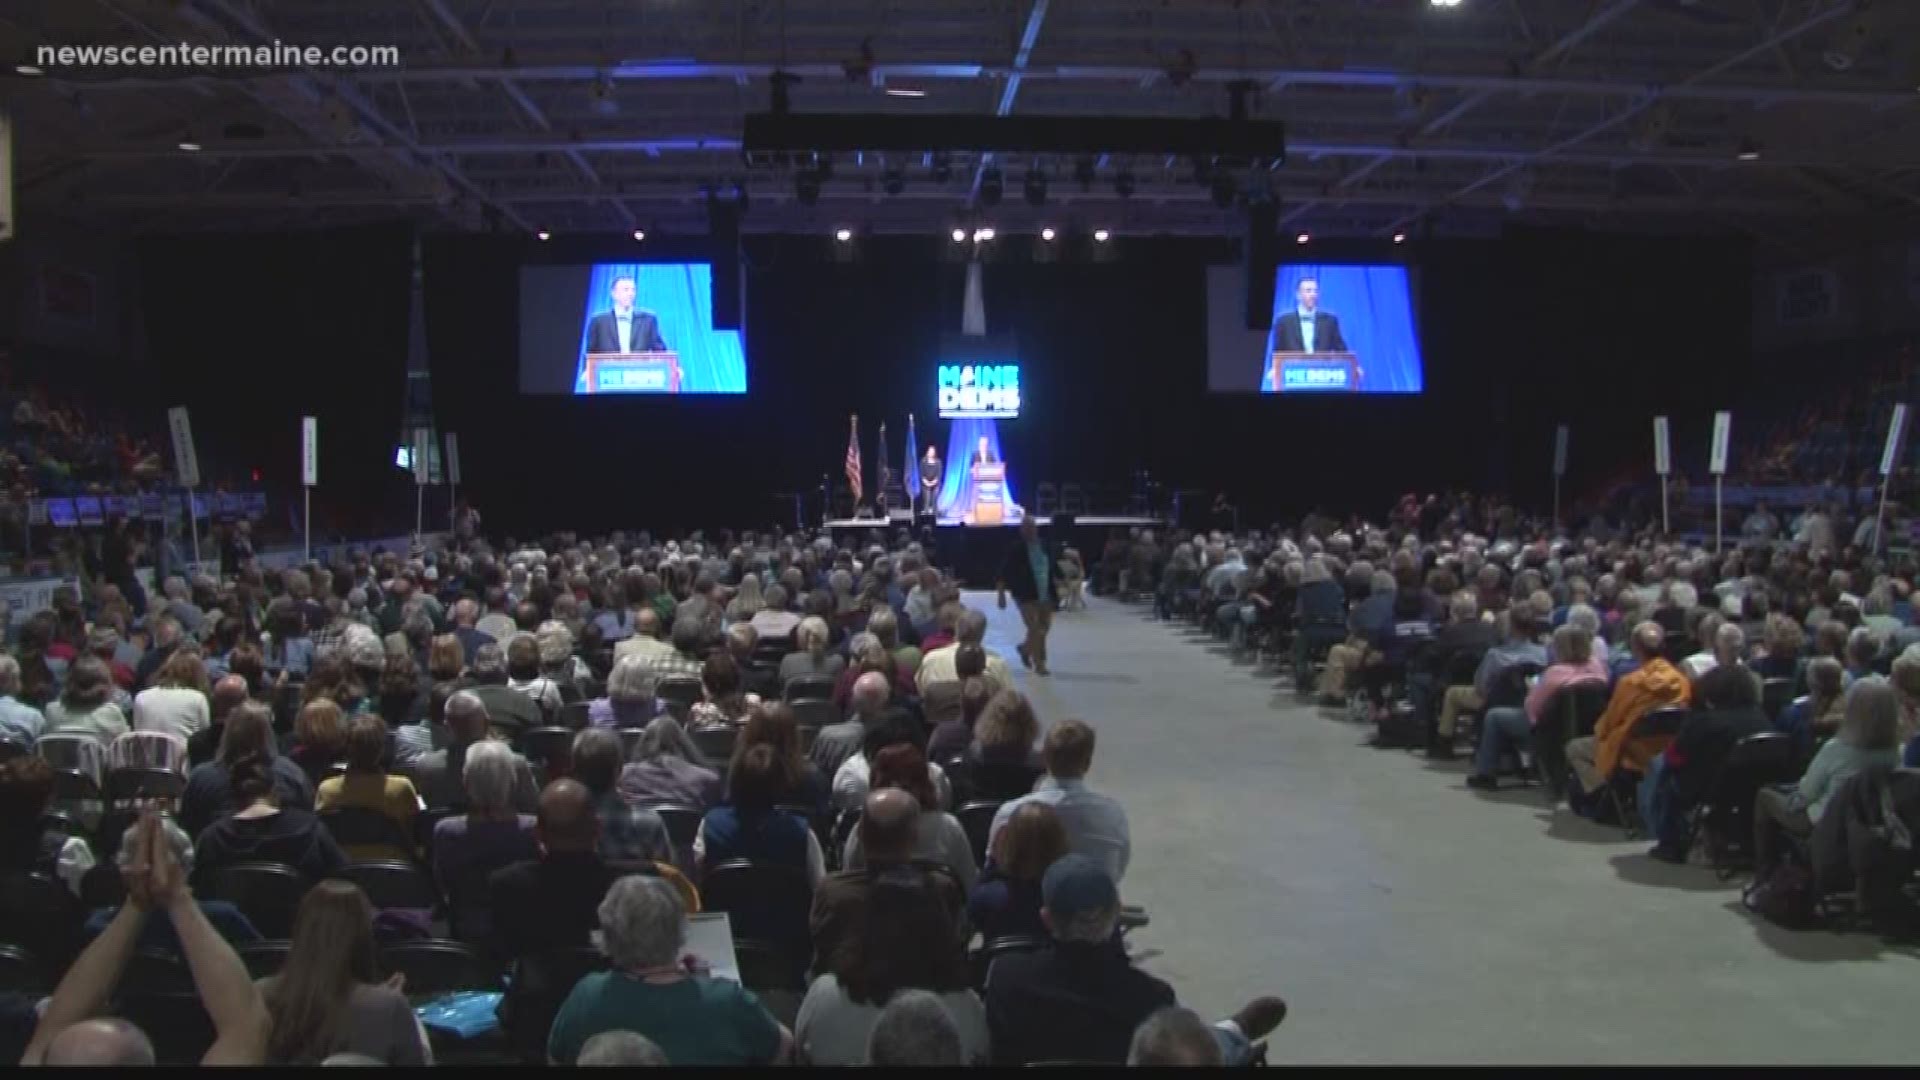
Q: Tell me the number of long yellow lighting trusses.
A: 0